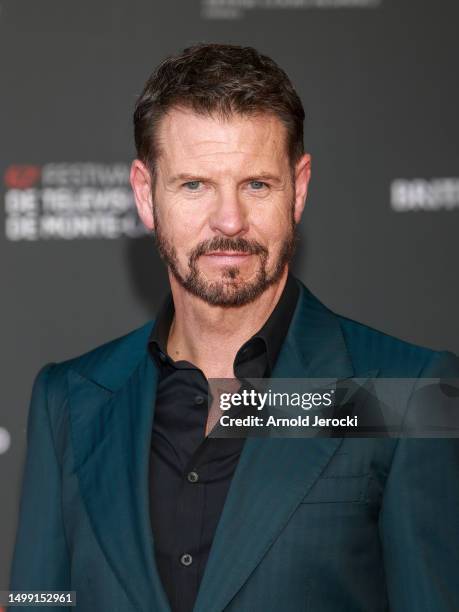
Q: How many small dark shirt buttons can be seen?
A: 3